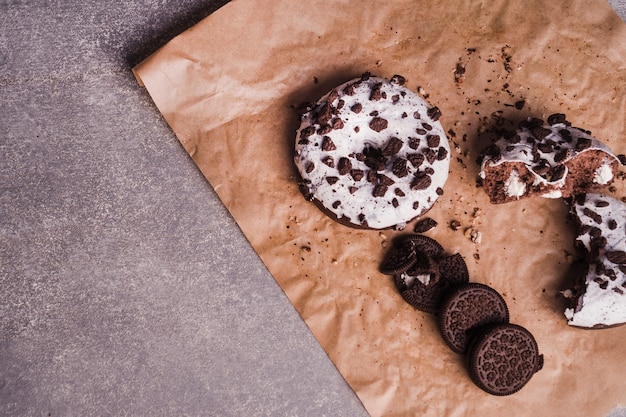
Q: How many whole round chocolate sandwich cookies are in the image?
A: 2